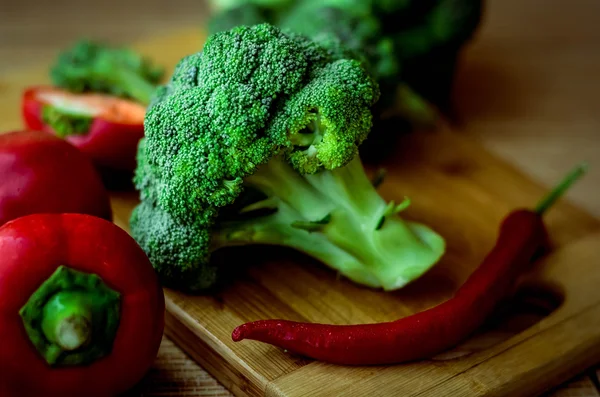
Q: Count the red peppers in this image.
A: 4